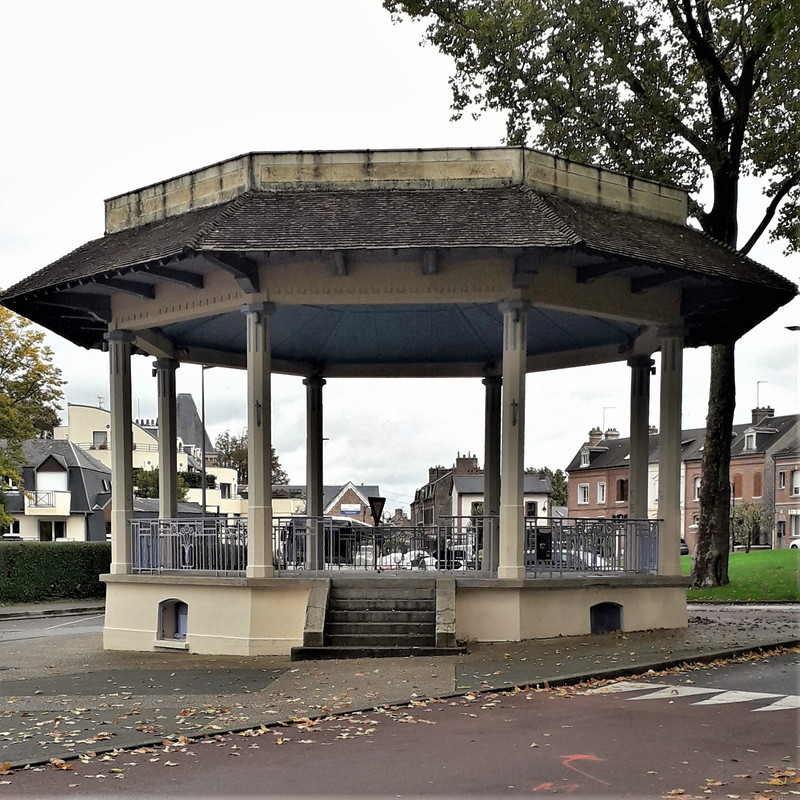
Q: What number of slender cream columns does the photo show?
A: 8